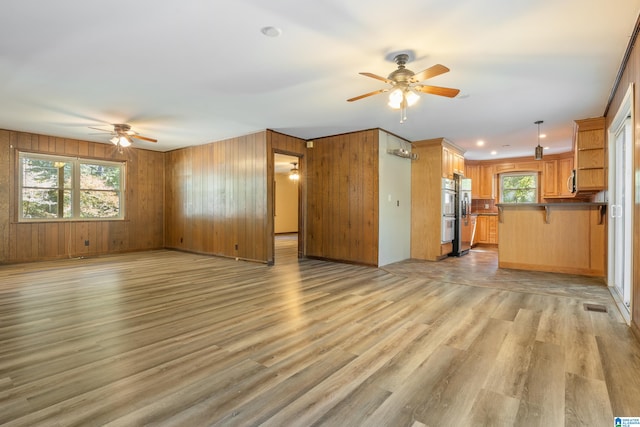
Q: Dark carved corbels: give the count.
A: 3